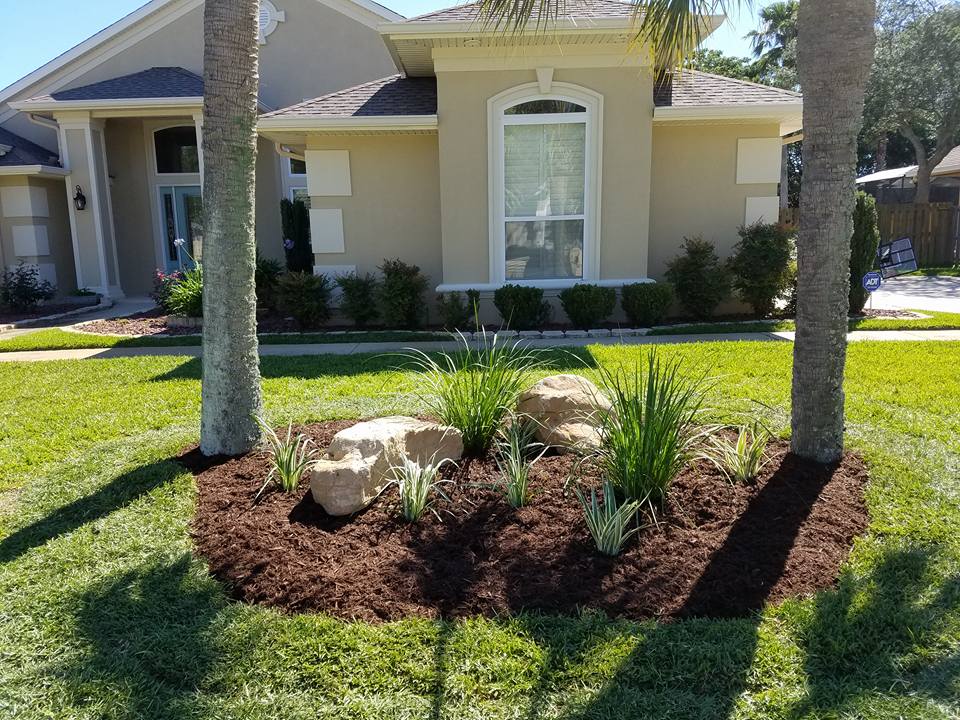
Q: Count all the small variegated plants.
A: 5